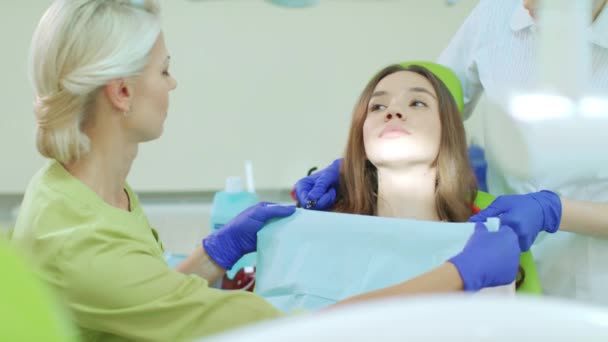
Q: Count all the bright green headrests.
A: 1